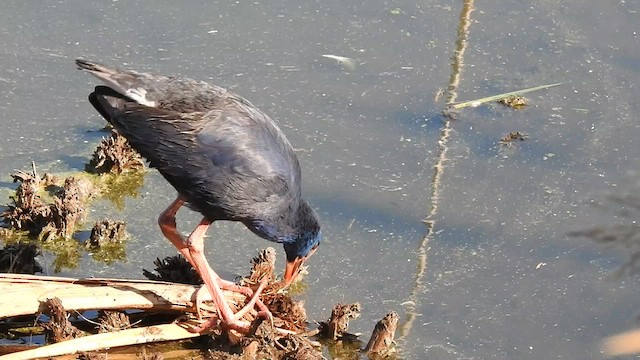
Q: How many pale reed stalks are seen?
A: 2